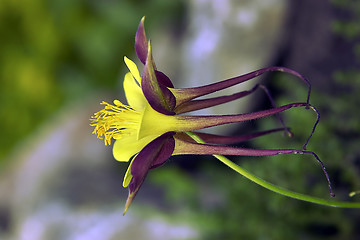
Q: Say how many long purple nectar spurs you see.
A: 5